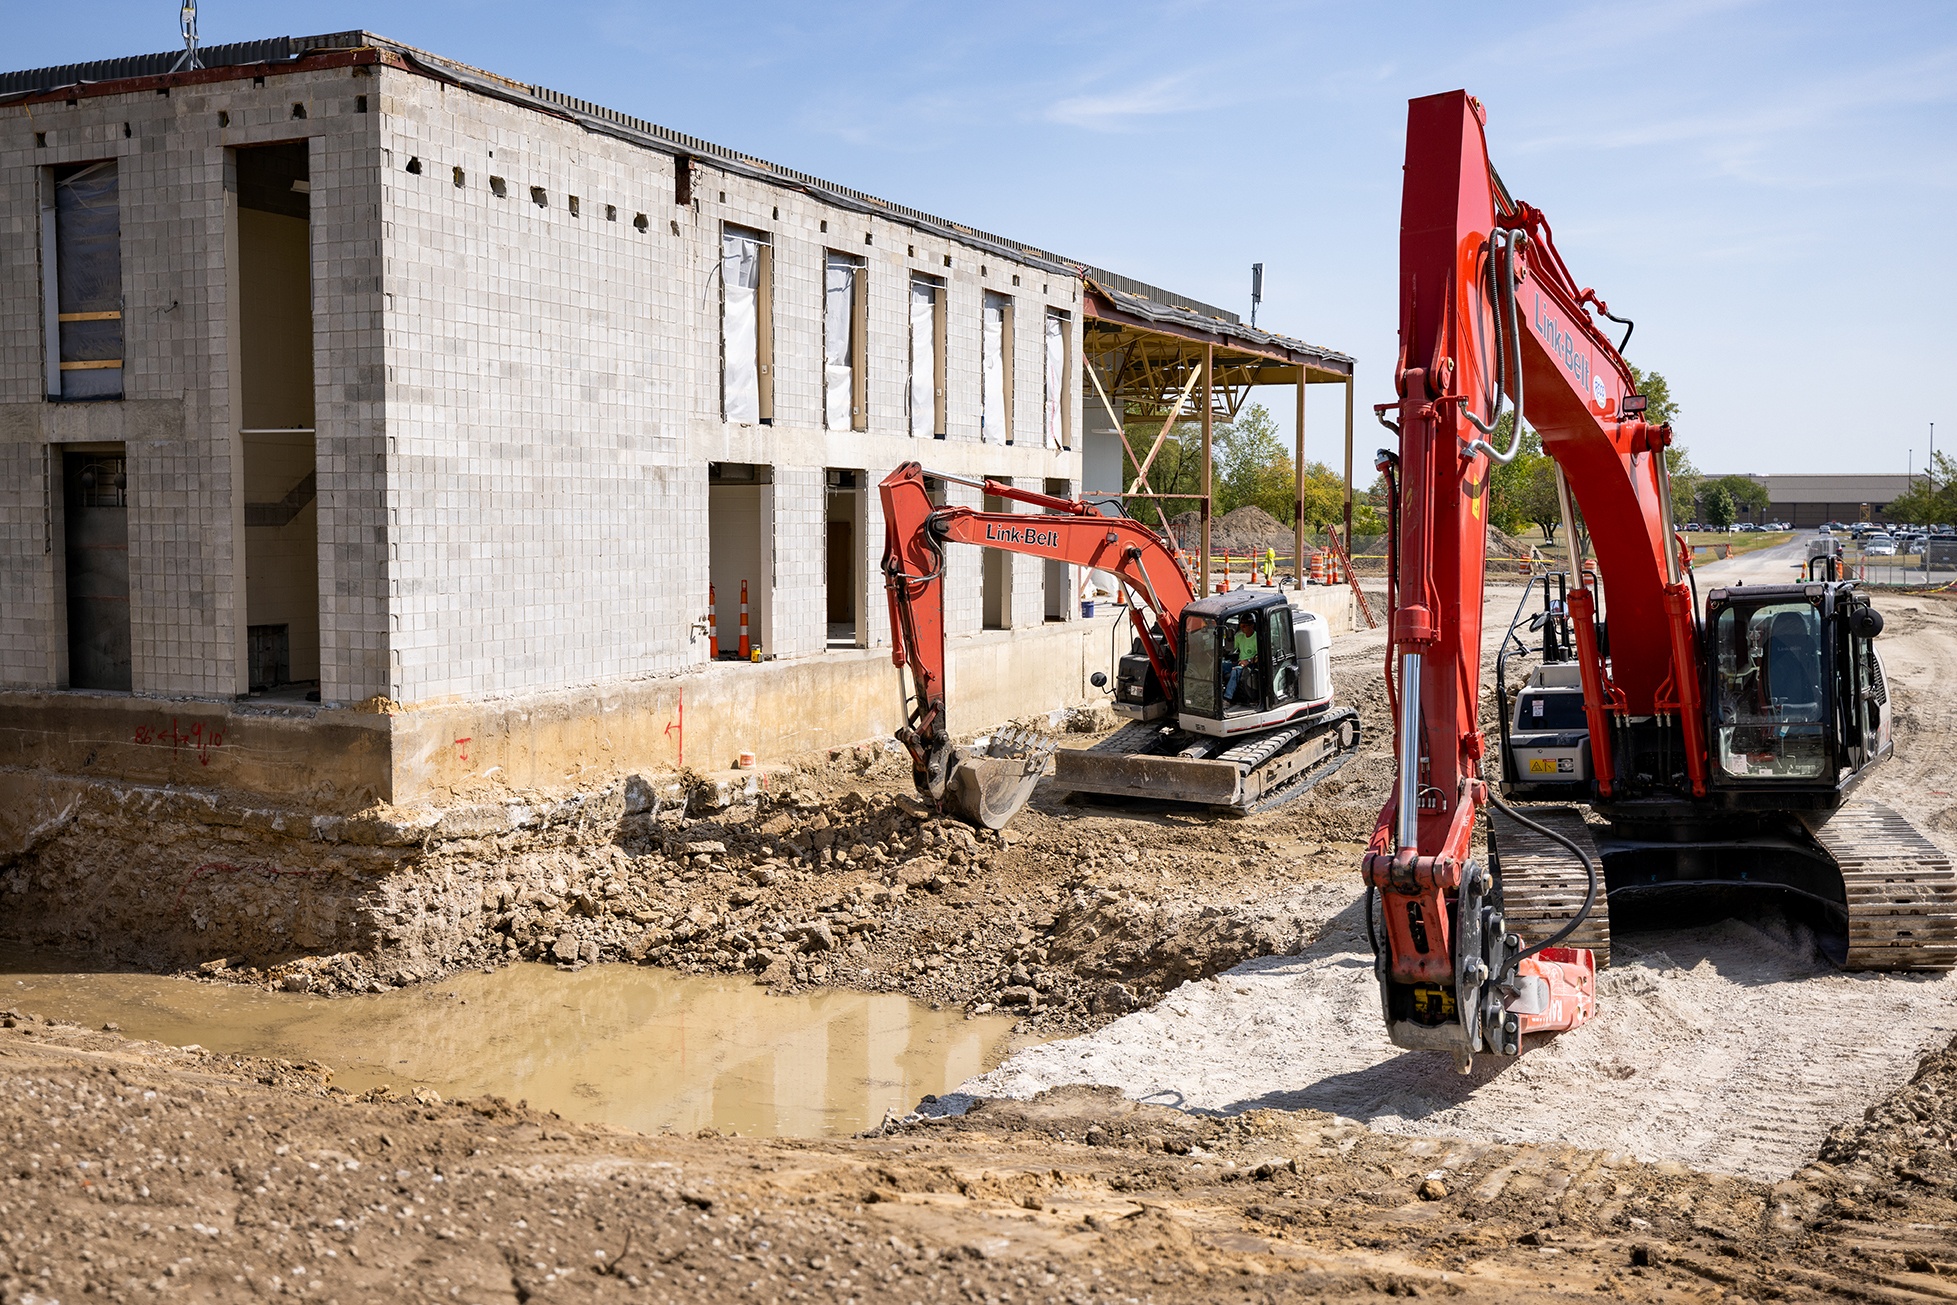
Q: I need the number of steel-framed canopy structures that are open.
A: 1